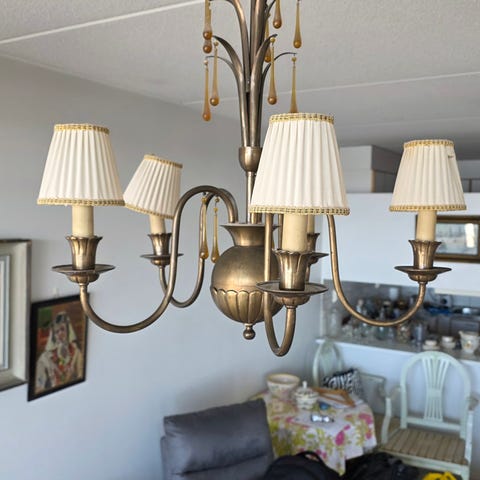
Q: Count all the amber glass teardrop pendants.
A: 11